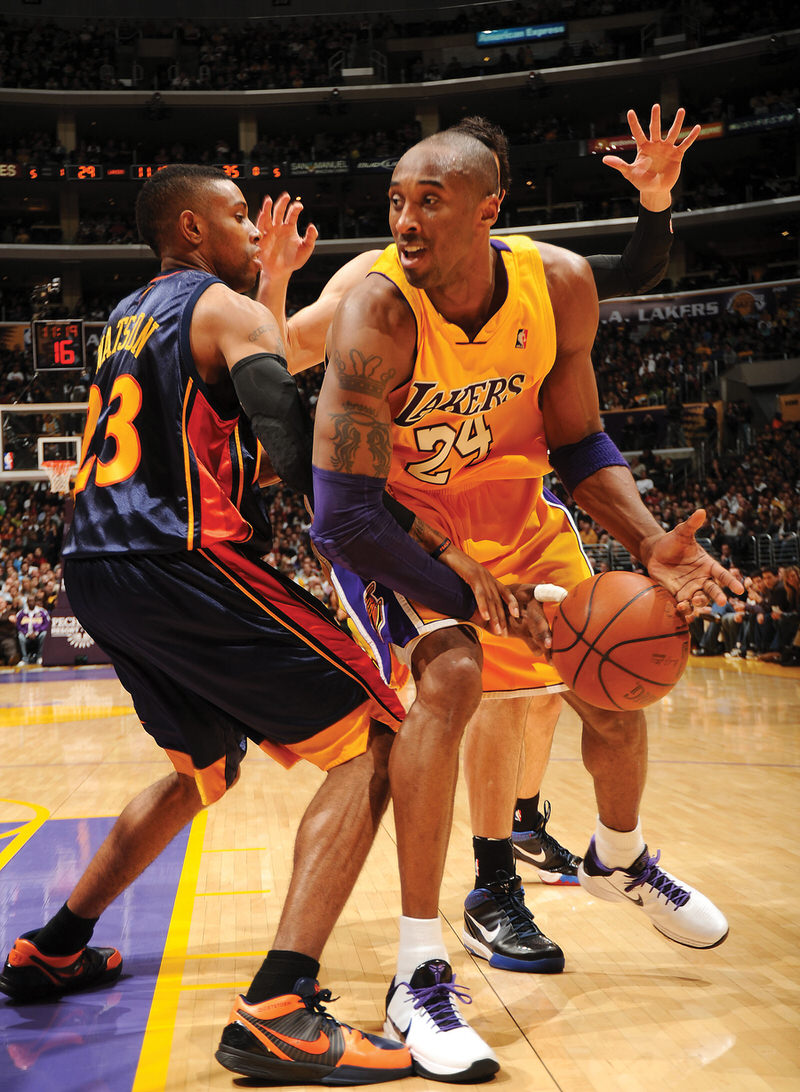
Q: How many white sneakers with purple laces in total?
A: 2